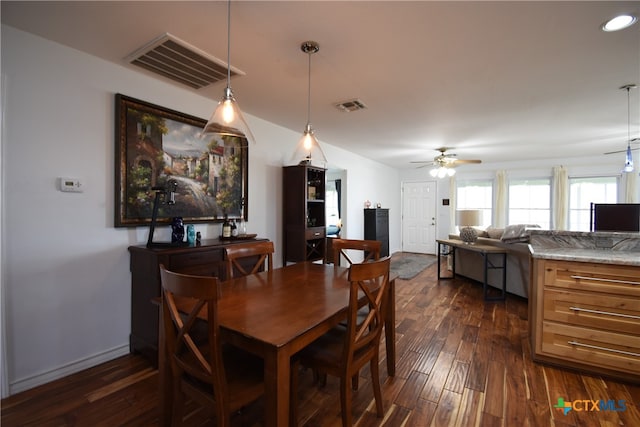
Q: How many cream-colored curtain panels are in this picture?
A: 4